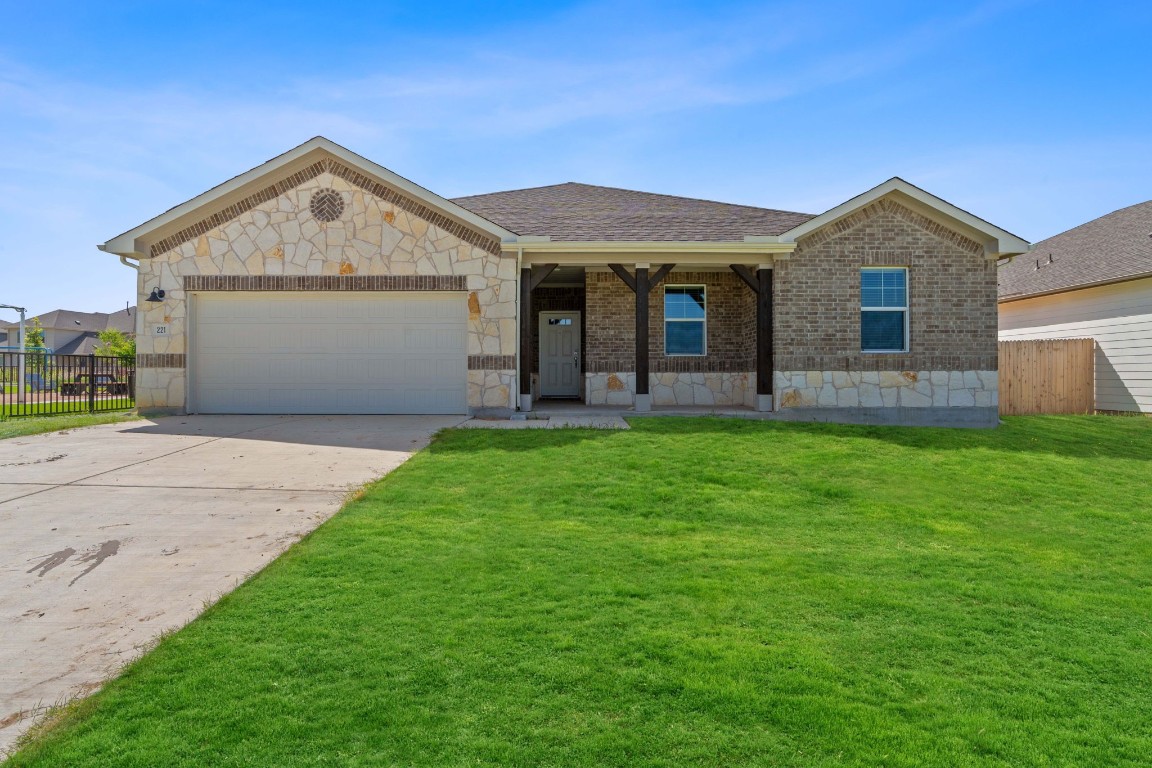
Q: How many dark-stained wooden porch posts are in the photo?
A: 3